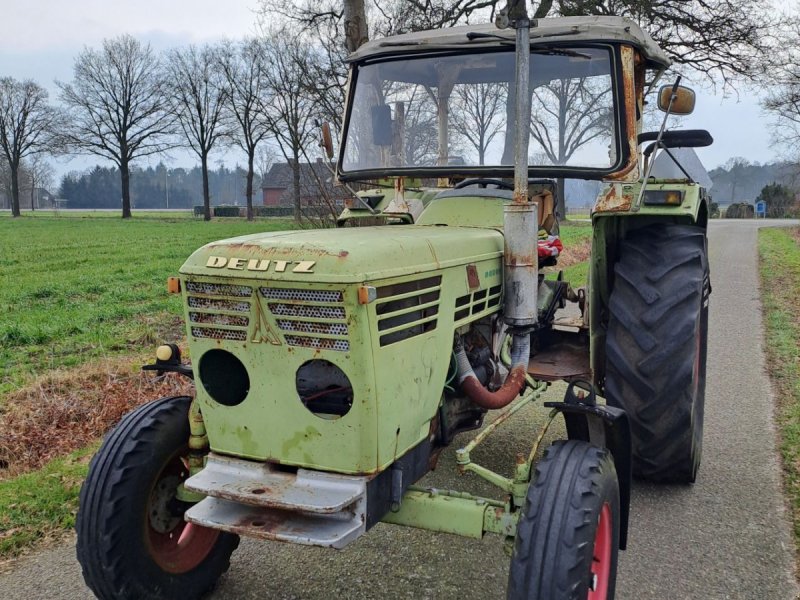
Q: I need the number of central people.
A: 0